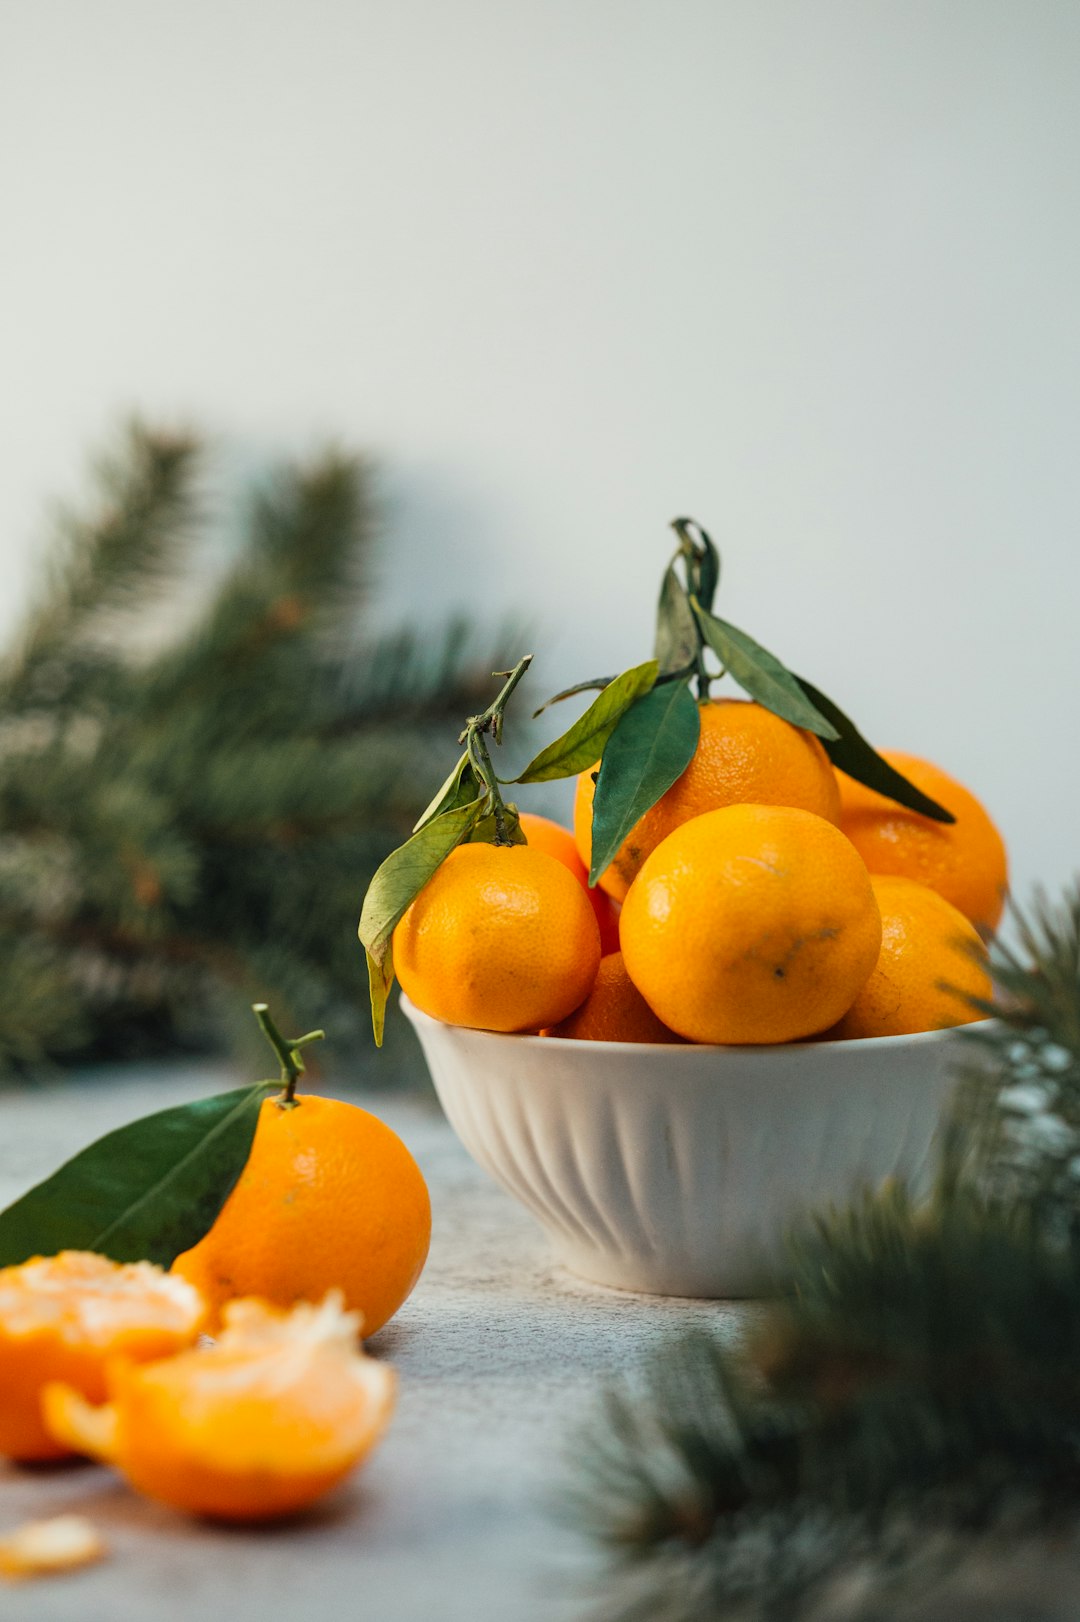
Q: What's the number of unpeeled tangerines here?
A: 8